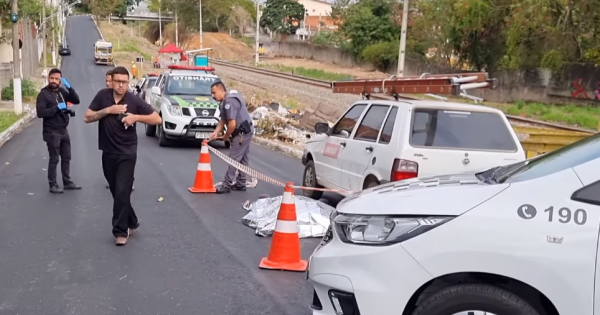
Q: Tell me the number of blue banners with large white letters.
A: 0